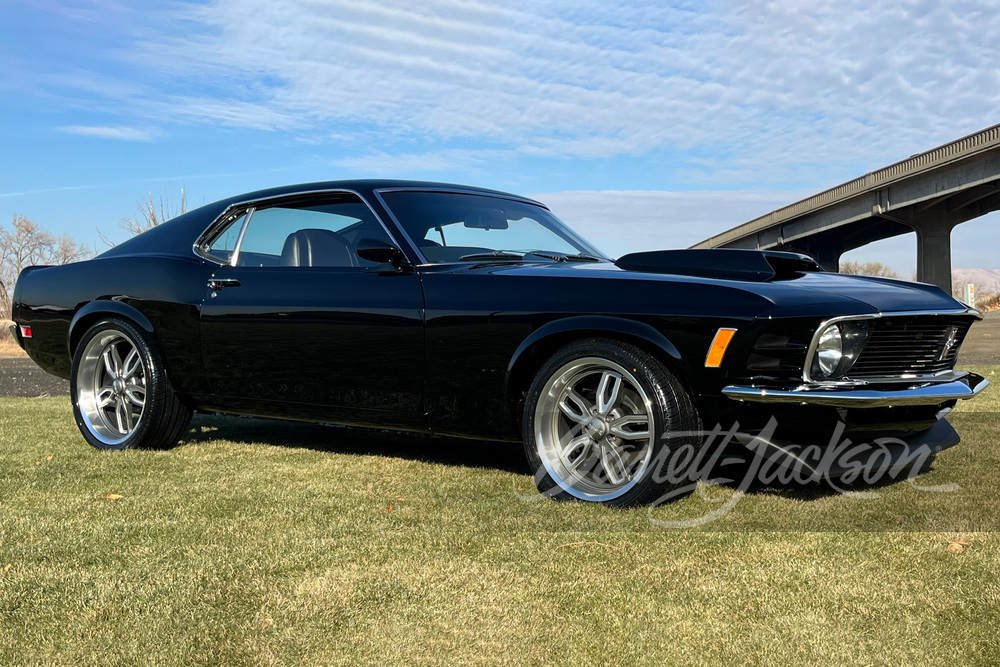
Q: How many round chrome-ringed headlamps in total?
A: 1